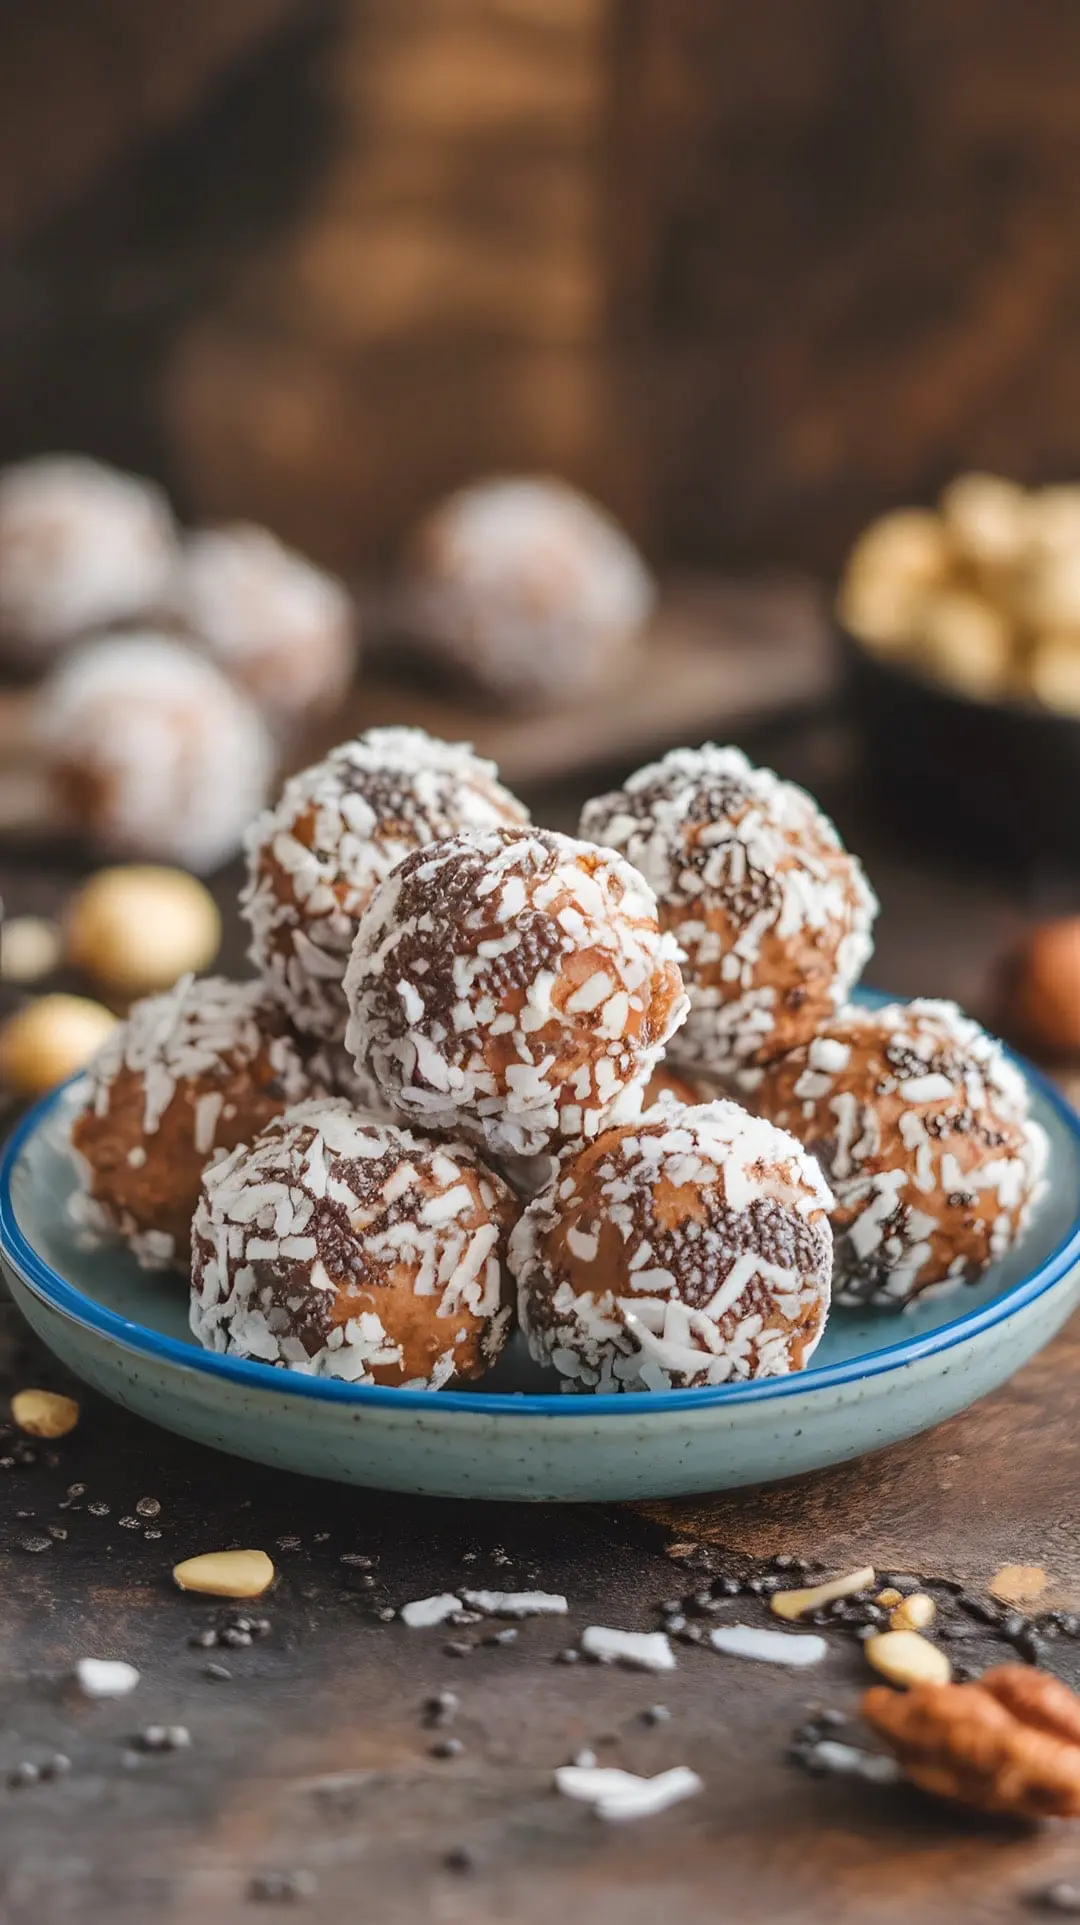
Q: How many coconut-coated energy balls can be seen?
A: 11